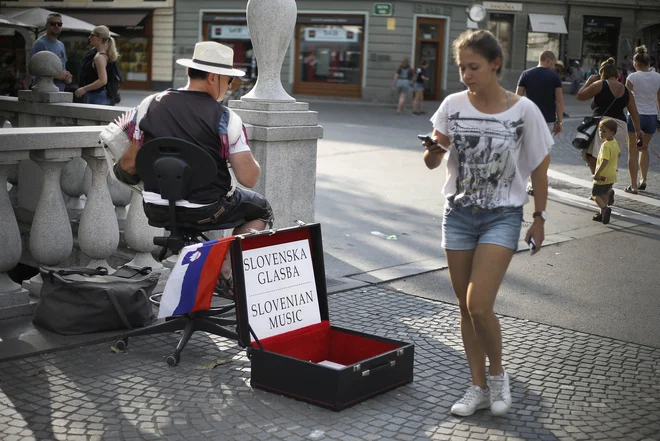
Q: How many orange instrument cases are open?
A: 0